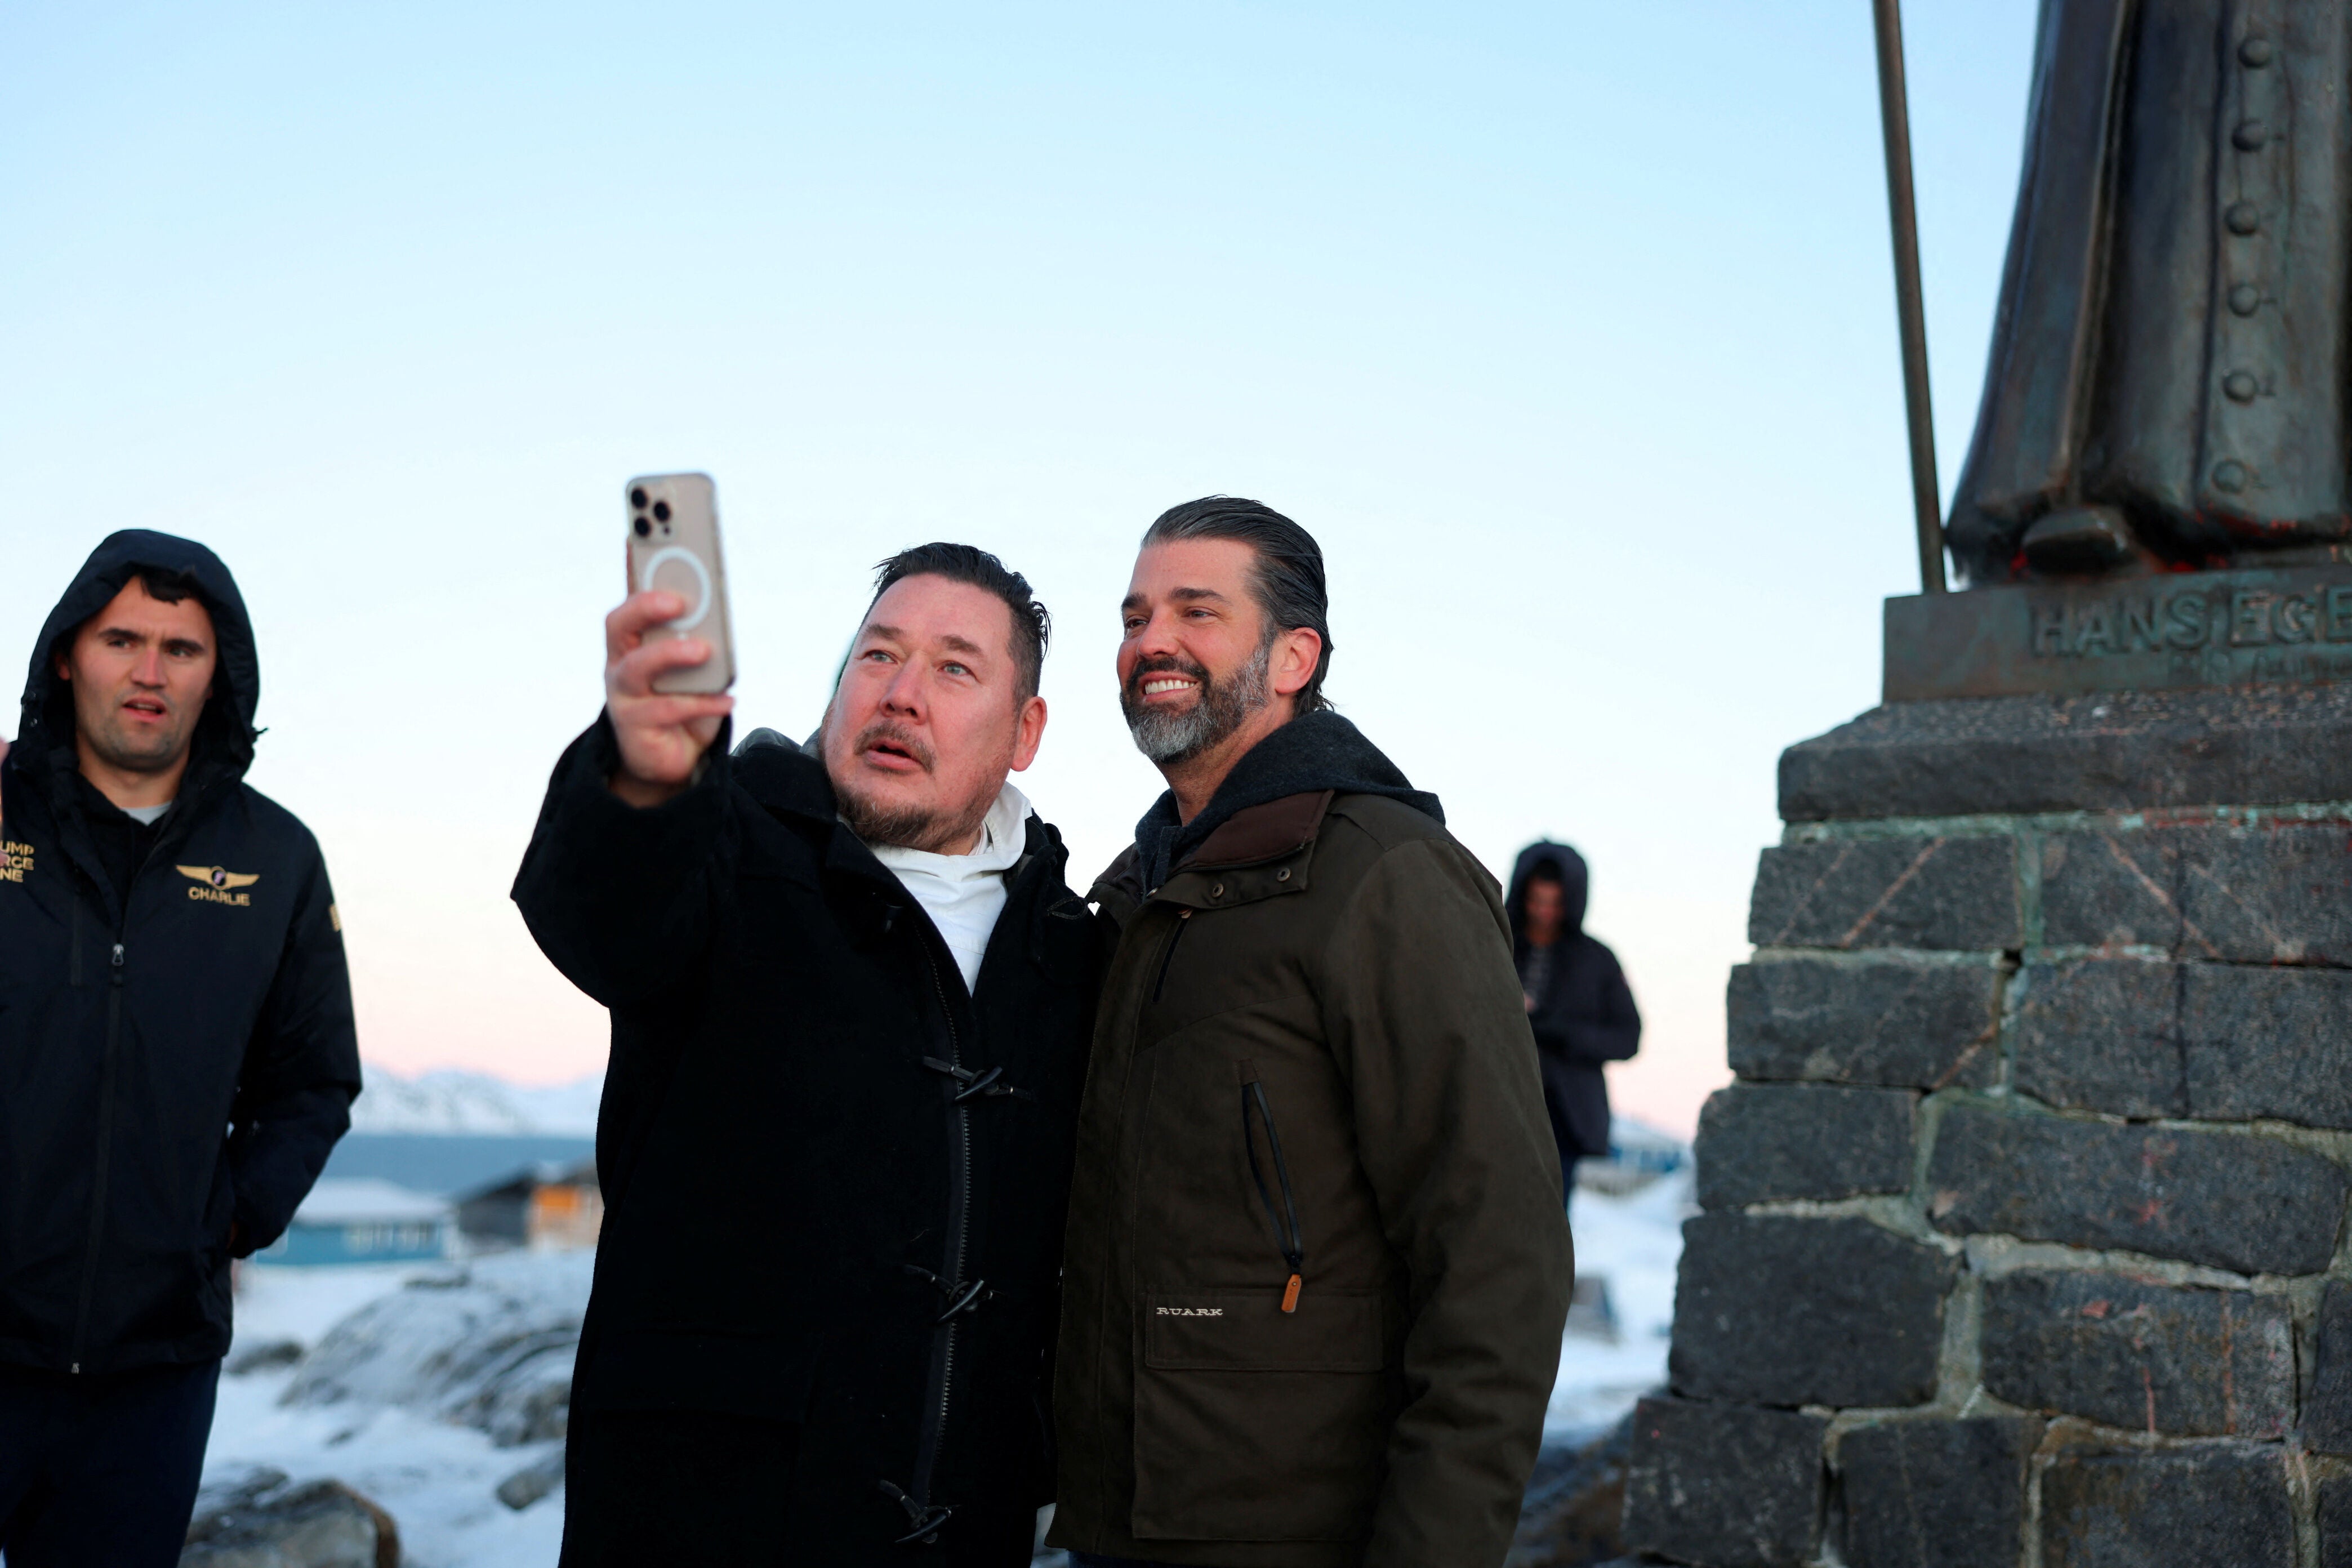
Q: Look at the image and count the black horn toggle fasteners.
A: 3